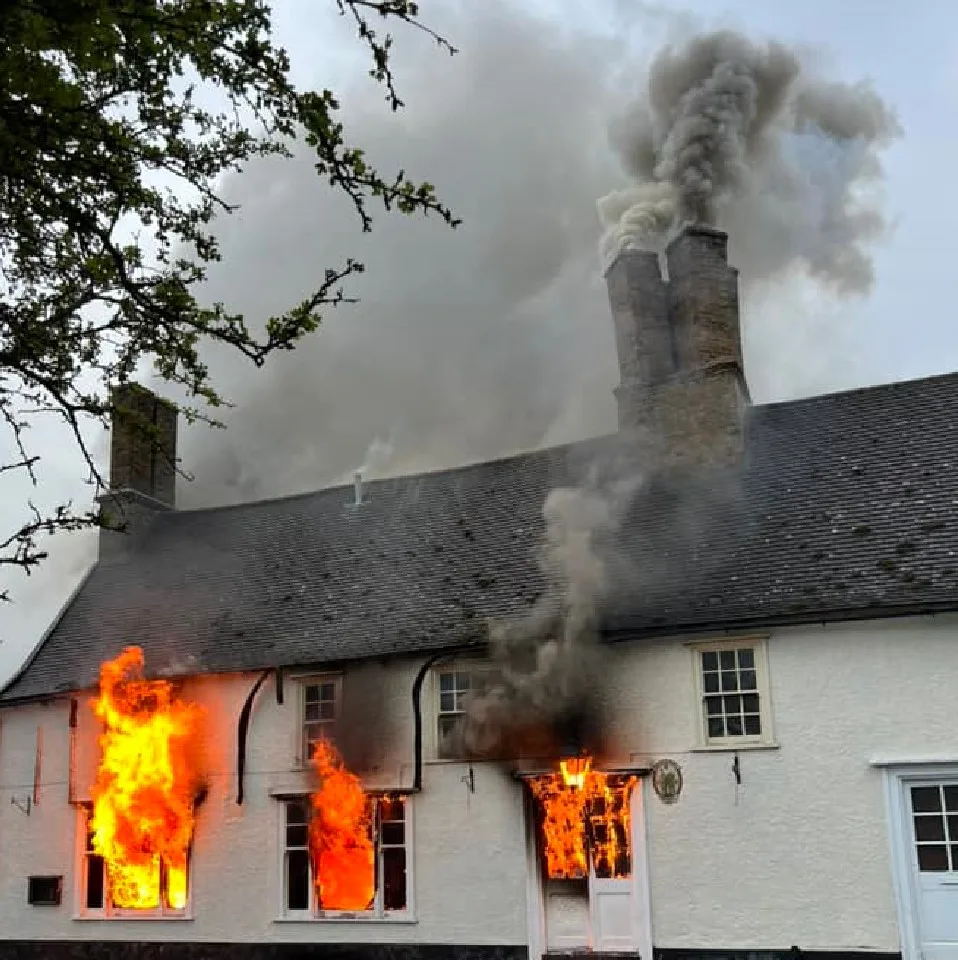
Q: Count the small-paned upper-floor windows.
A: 3